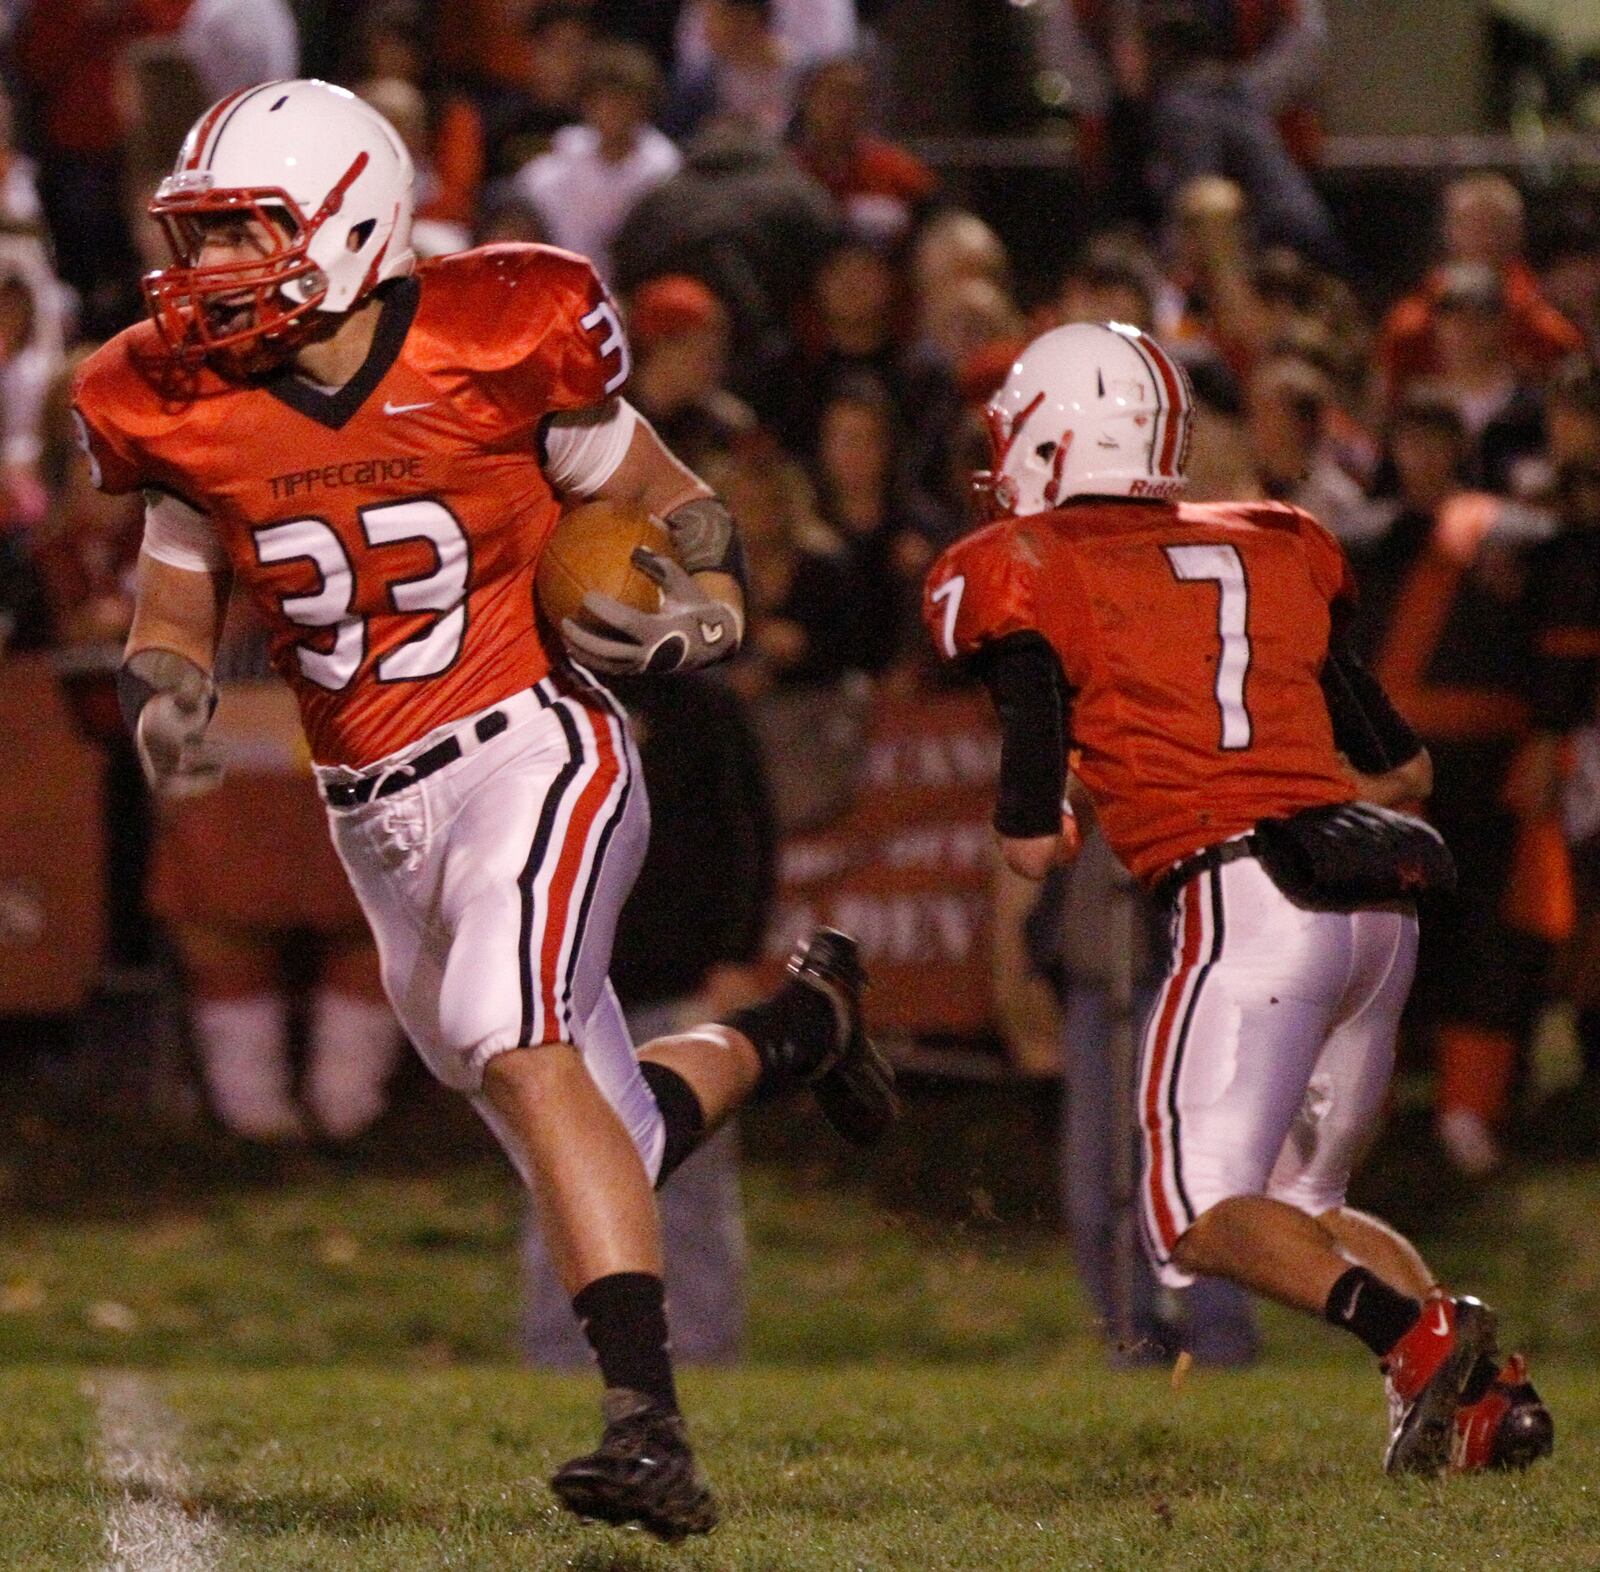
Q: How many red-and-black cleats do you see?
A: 2